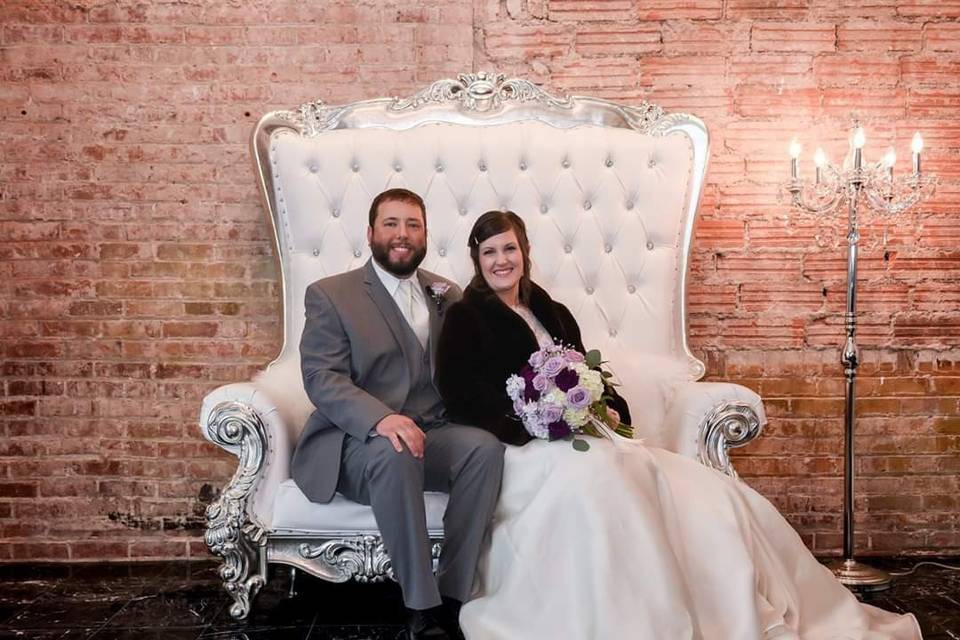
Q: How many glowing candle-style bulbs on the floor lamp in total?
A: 5